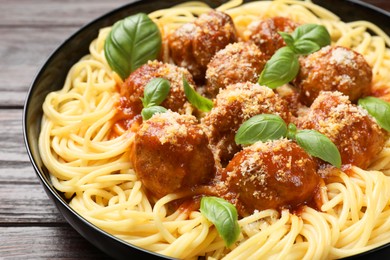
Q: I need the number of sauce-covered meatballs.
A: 9